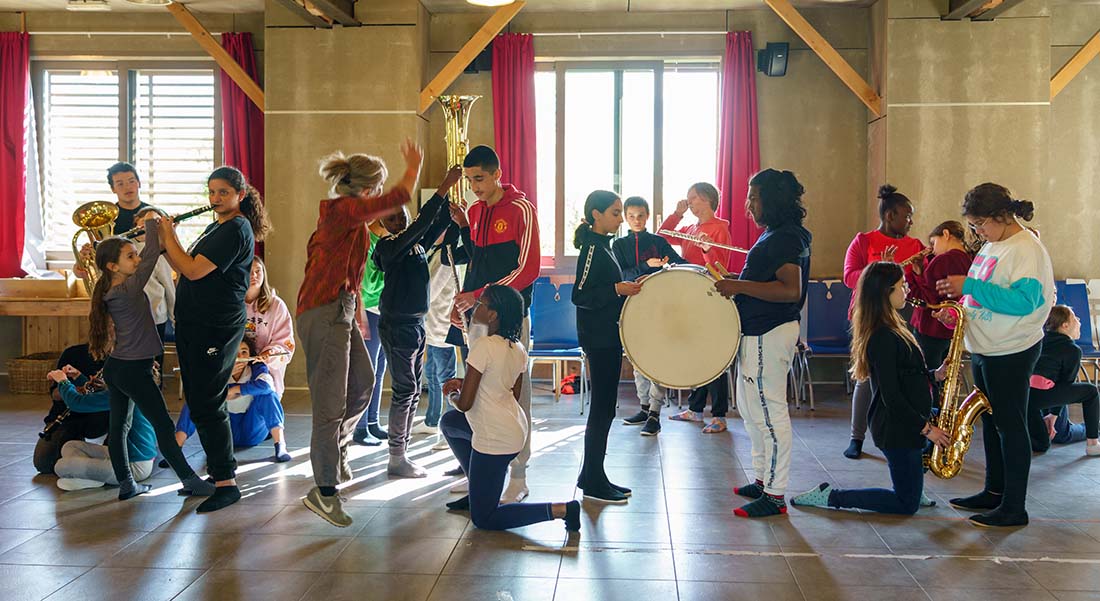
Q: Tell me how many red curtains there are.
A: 4